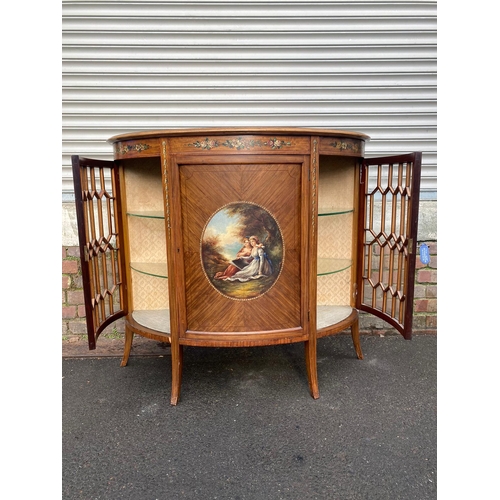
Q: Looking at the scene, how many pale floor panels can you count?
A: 2